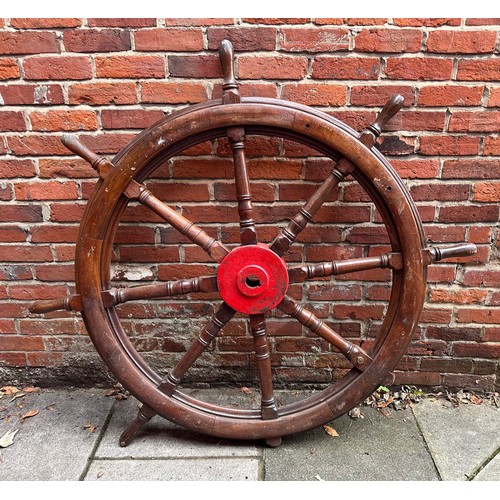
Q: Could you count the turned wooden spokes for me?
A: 8